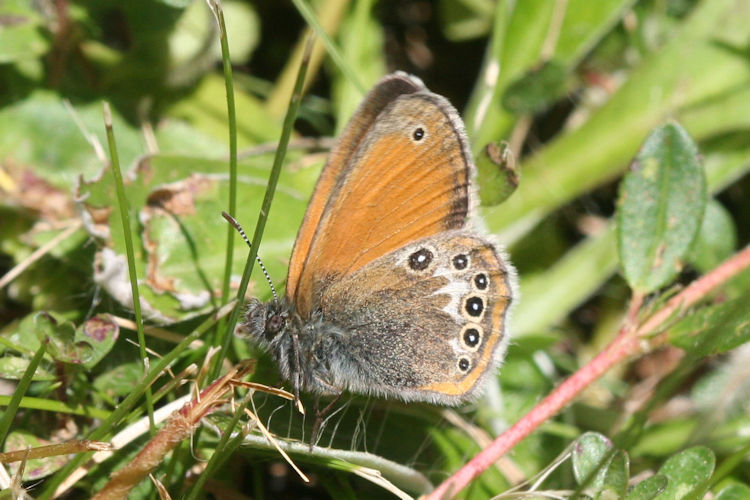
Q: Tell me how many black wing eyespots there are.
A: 7